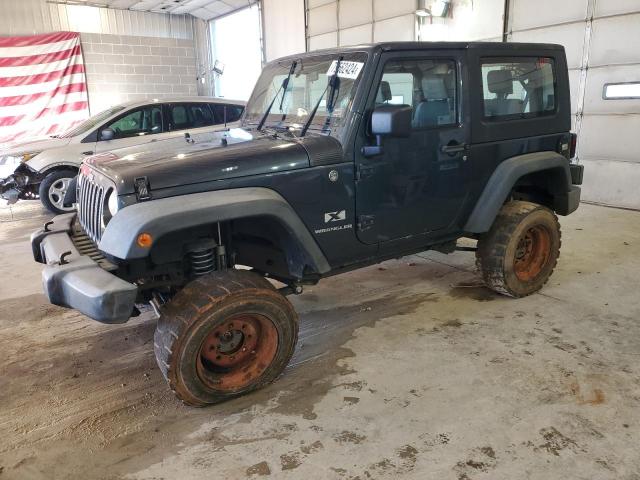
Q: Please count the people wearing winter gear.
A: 0